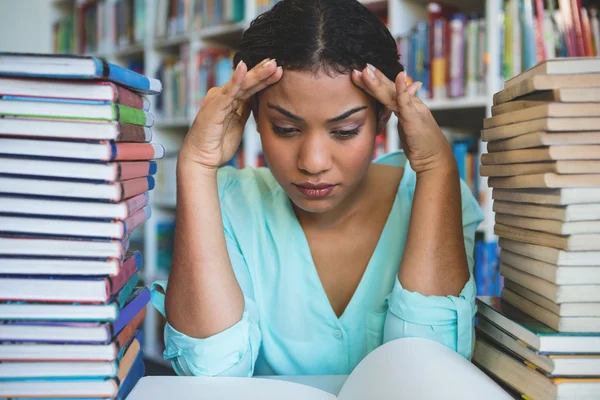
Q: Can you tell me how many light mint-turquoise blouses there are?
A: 1